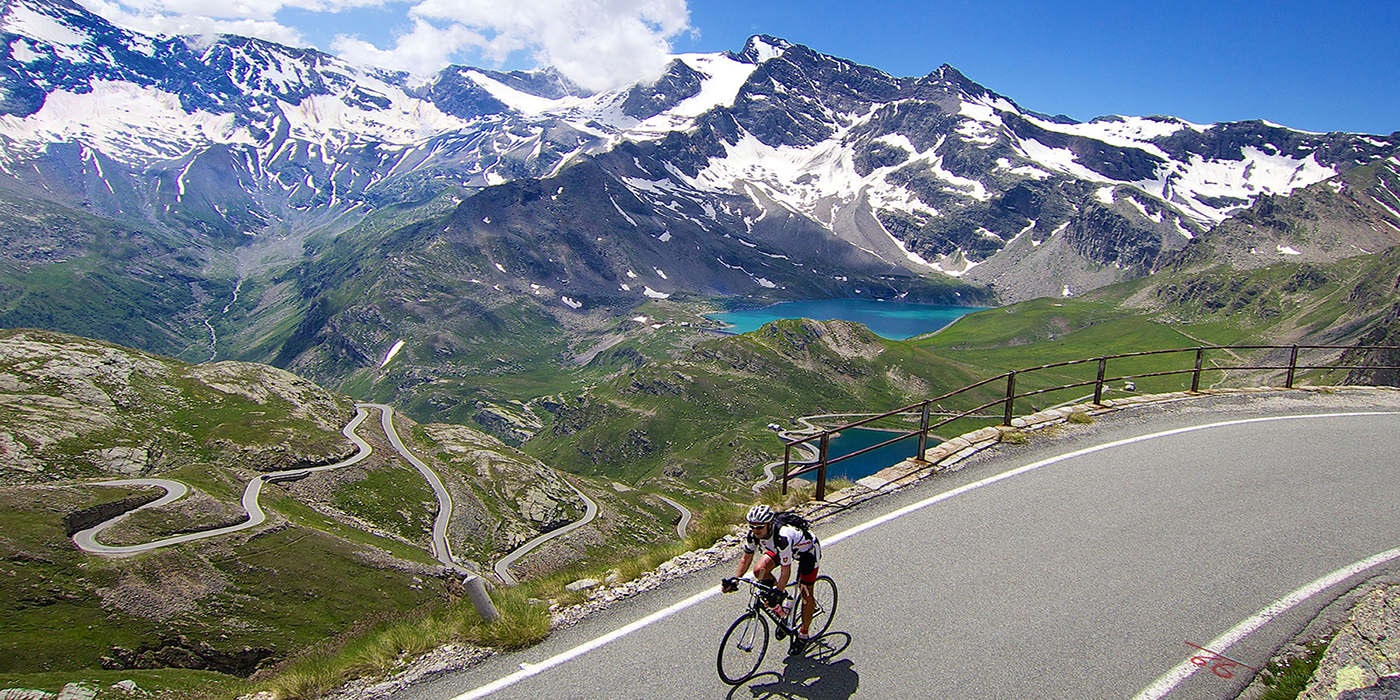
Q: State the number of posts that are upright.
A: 7